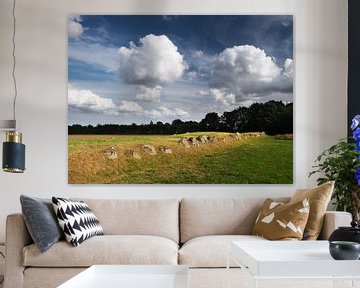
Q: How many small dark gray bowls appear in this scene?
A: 1